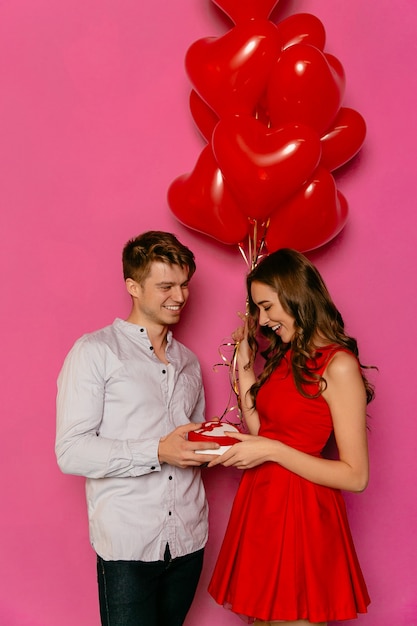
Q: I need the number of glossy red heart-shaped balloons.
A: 9